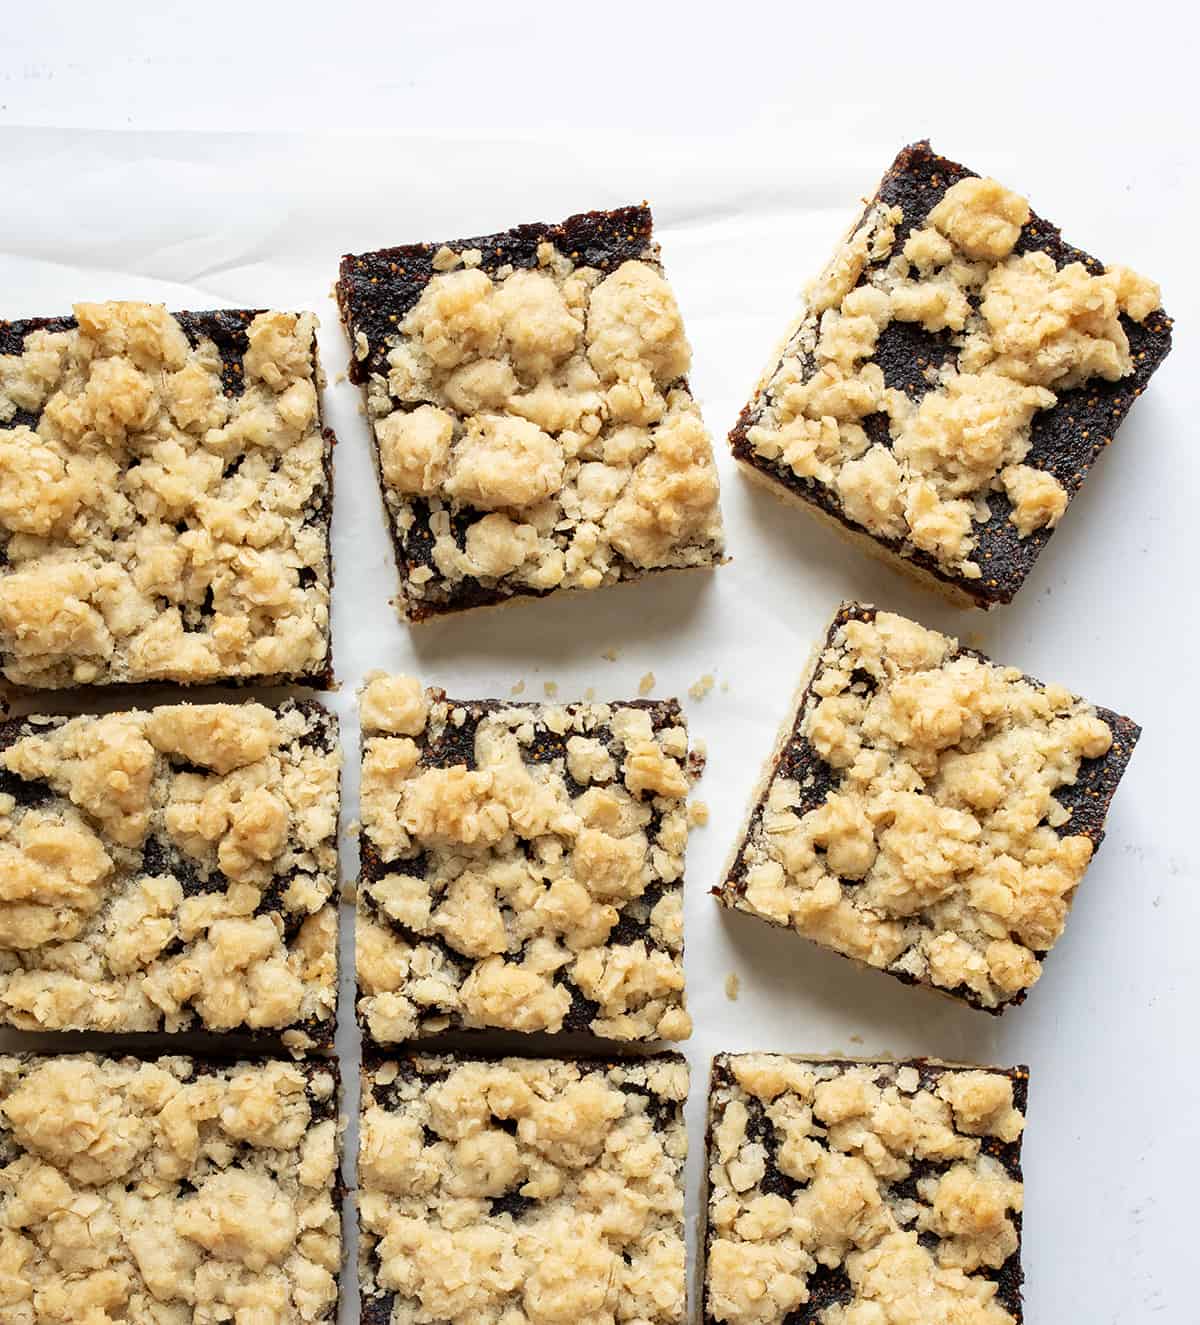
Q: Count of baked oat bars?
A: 9